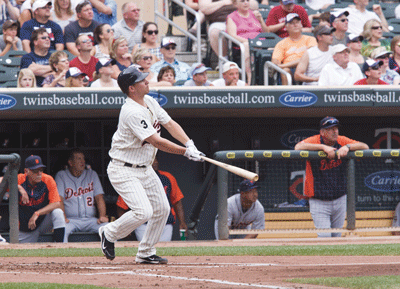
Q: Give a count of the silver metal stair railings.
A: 3